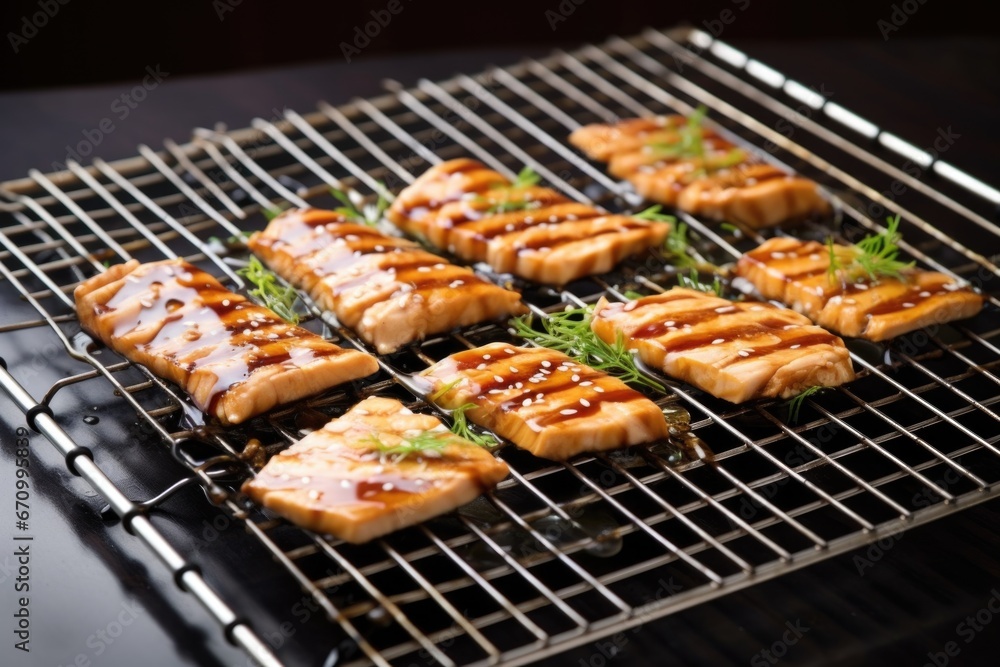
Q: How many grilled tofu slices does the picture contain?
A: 8